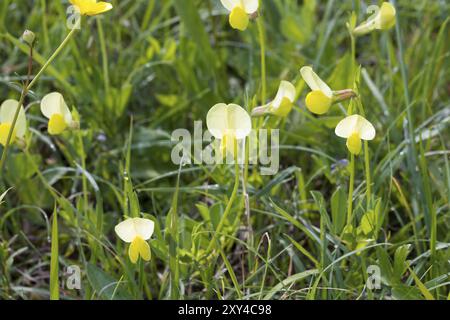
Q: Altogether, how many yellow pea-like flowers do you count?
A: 9